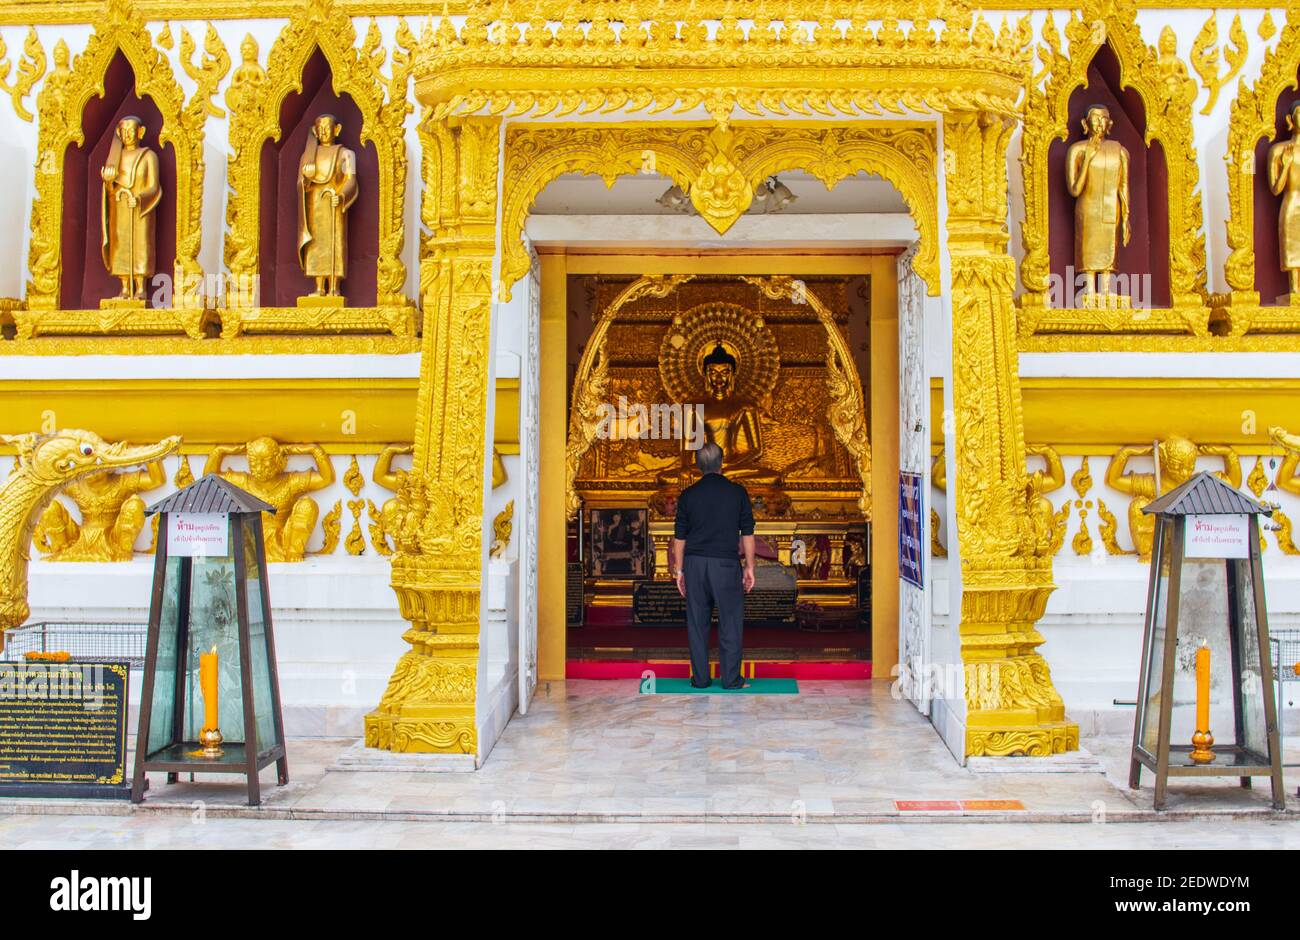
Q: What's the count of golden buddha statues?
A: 5